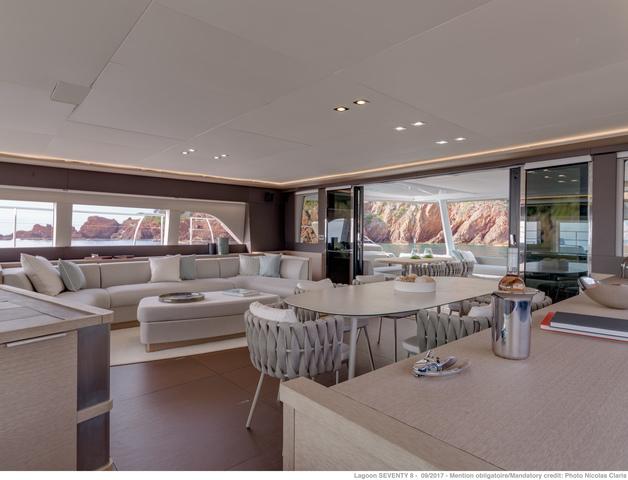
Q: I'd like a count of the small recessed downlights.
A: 10